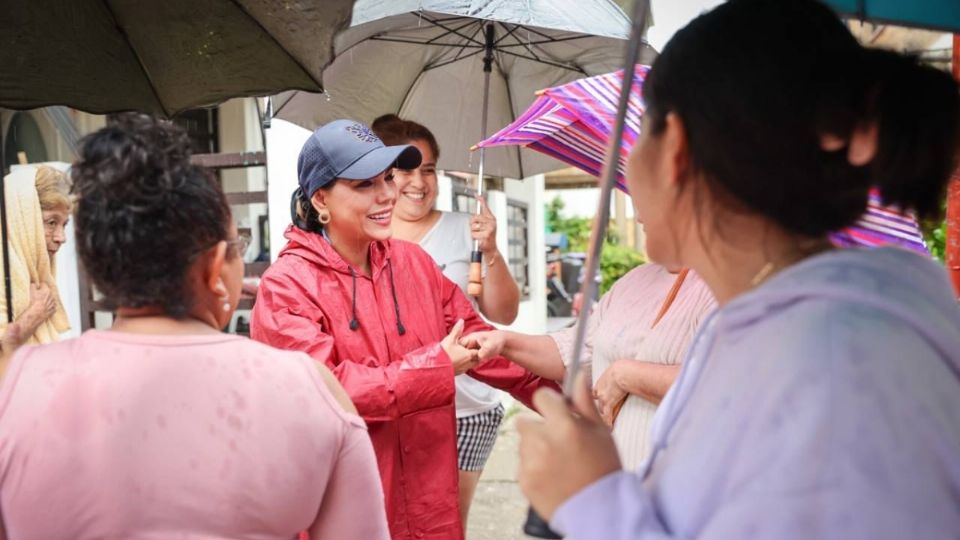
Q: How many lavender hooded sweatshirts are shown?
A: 1